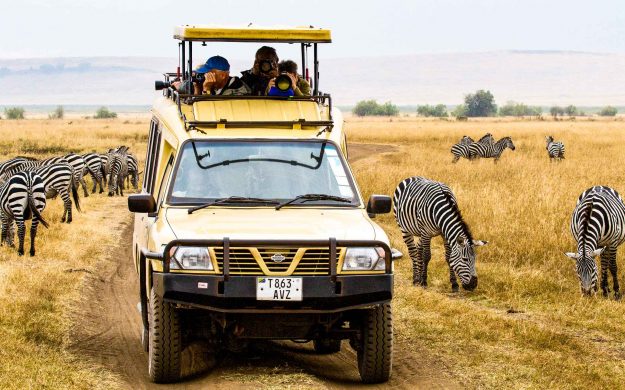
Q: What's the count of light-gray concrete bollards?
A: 0